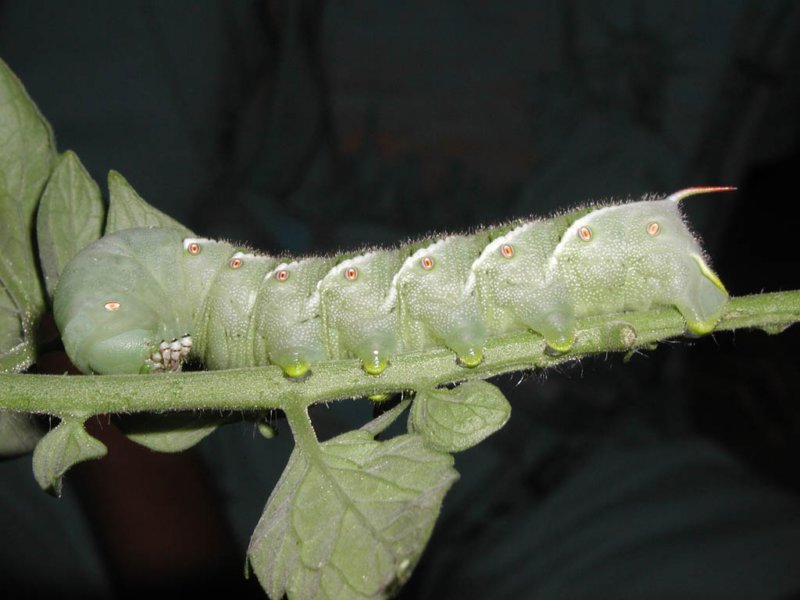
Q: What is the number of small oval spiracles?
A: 9